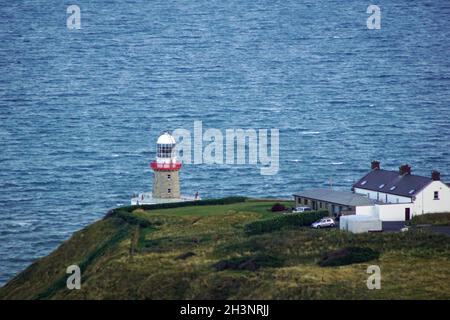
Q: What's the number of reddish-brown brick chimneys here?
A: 3